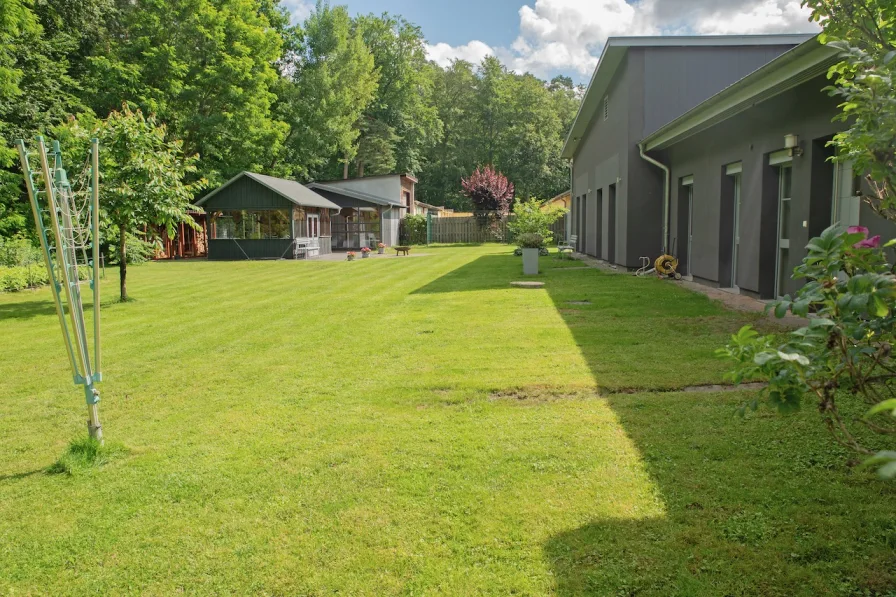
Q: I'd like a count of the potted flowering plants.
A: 3